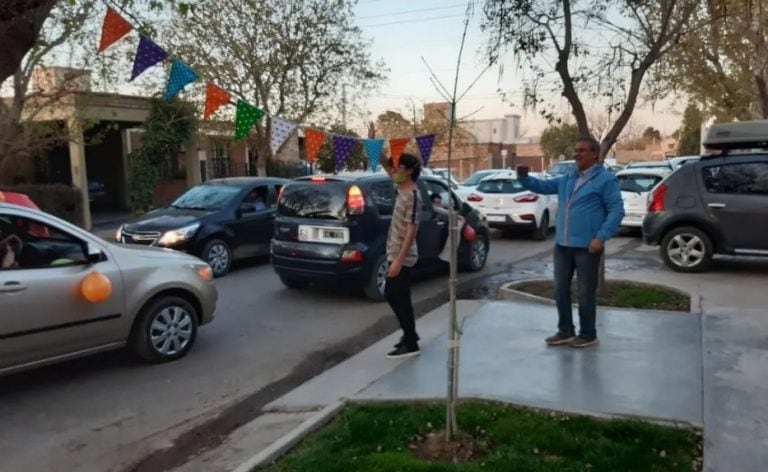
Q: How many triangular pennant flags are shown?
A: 11